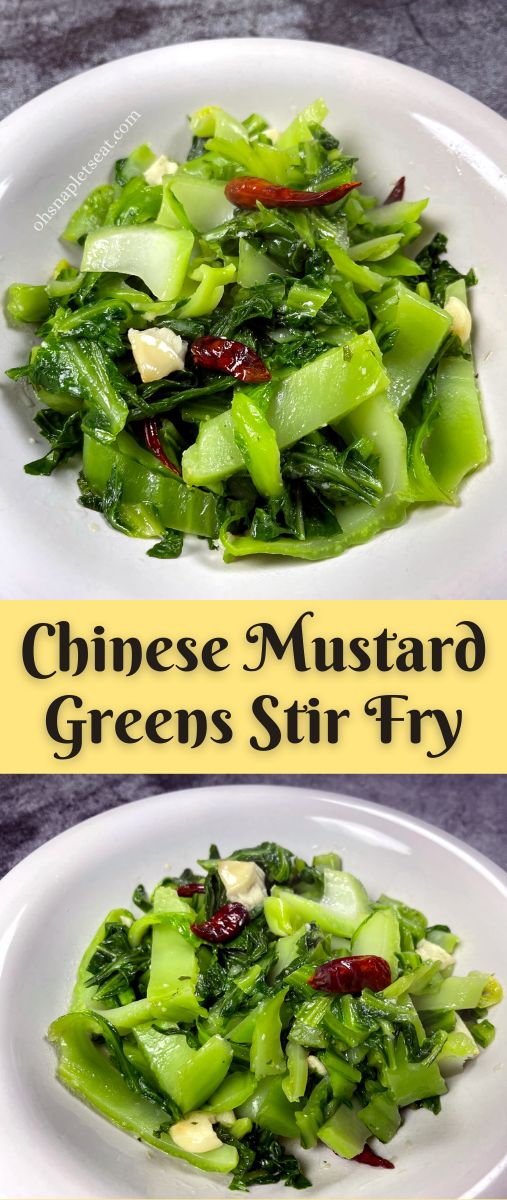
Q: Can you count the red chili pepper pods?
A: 8